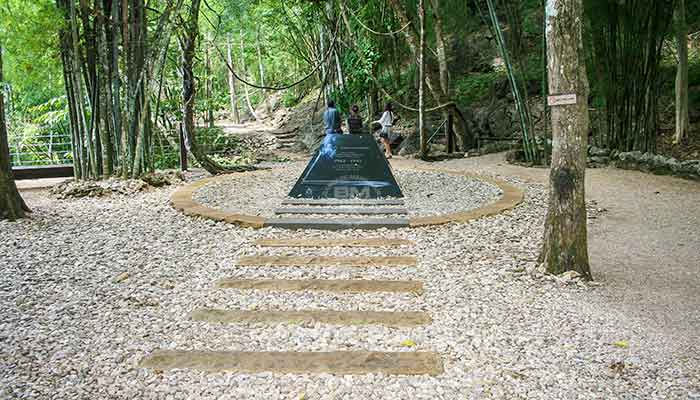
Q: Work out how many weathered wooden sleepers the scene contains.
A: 5